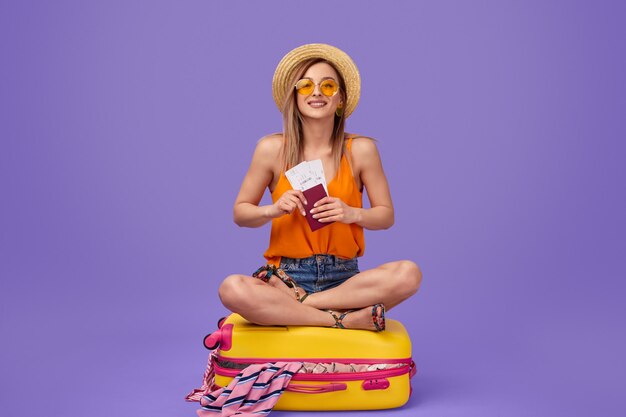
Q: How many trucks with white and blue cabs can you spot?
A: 0